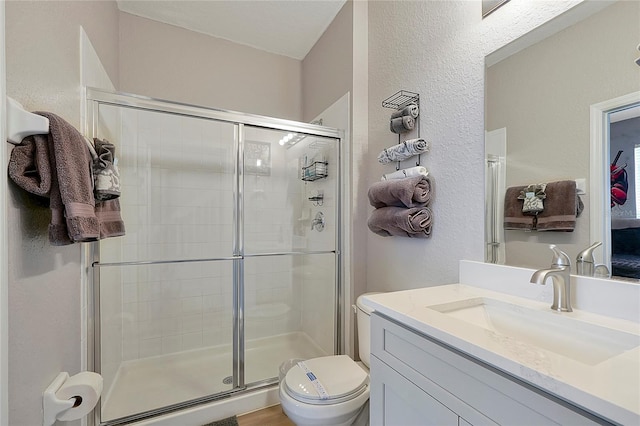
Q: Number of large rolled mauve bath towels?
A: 2